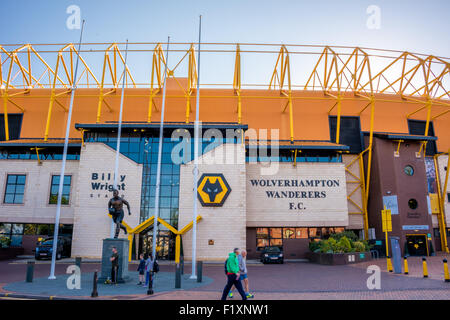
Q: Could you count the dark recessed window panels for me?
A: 3